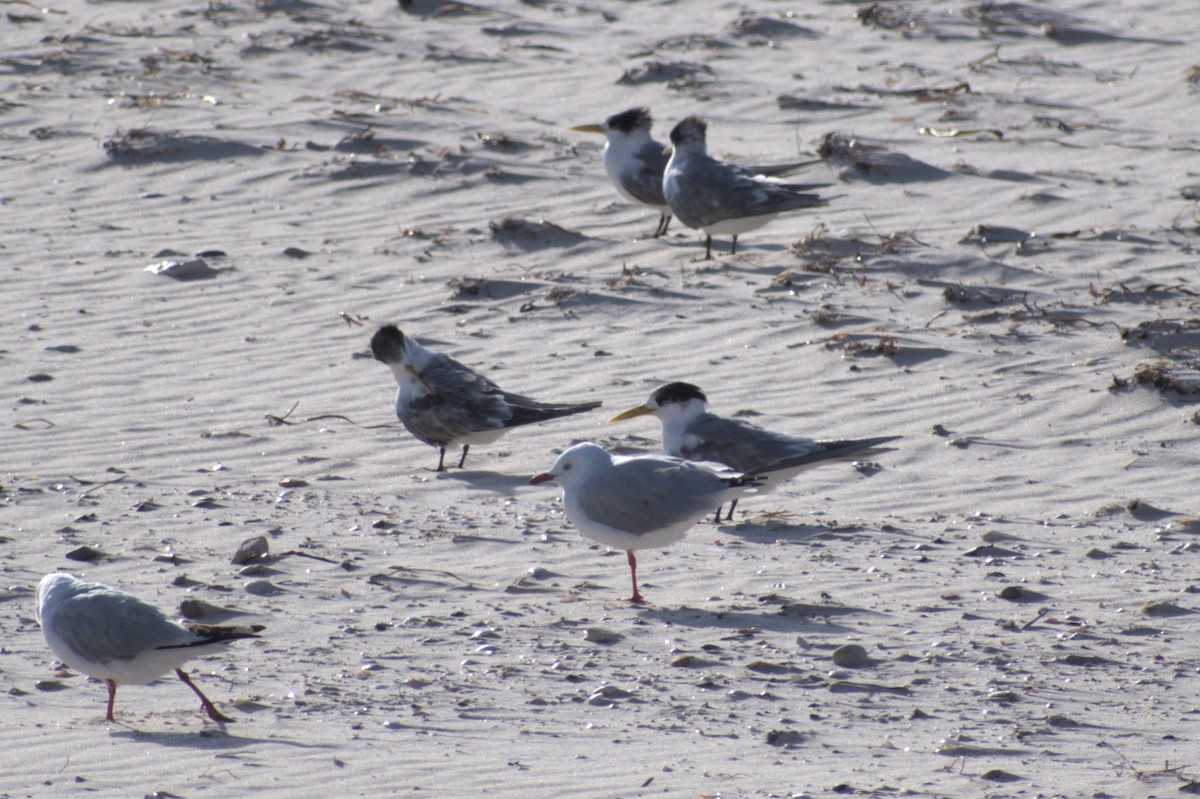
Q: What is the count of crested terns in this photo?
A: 4